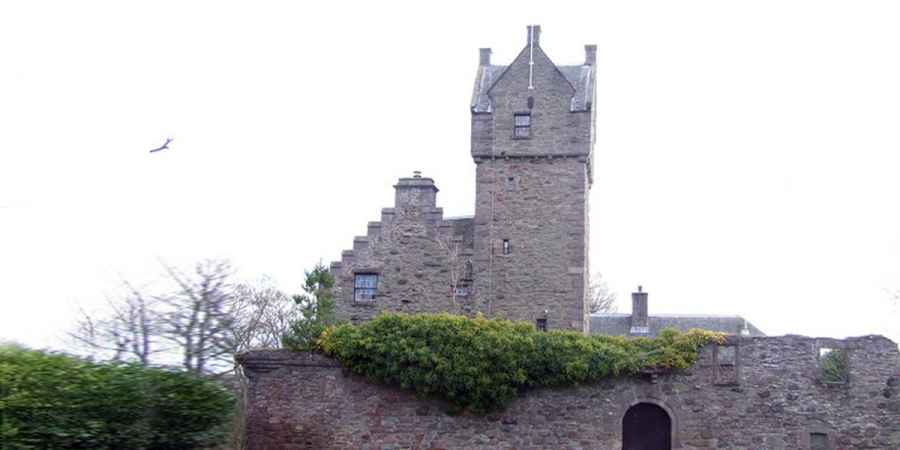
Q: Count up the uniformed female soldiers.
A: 0